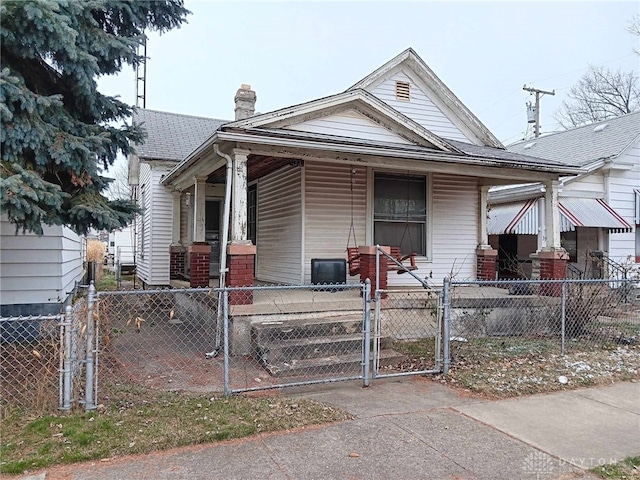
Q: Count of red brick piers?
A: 6